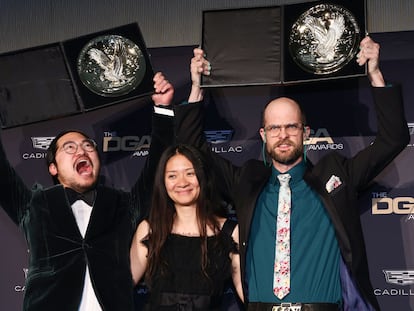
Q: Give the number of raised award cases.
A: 2